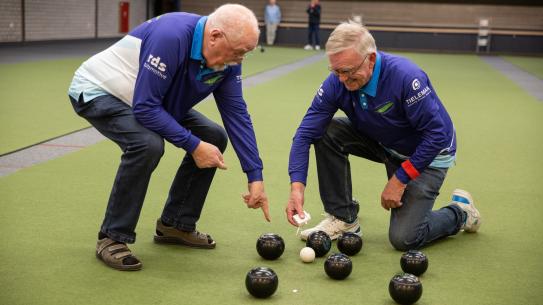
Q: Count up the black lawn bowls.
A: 7